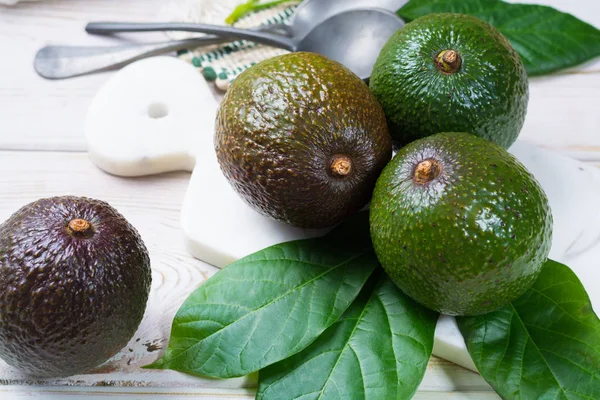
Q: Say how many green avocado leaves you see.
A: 4